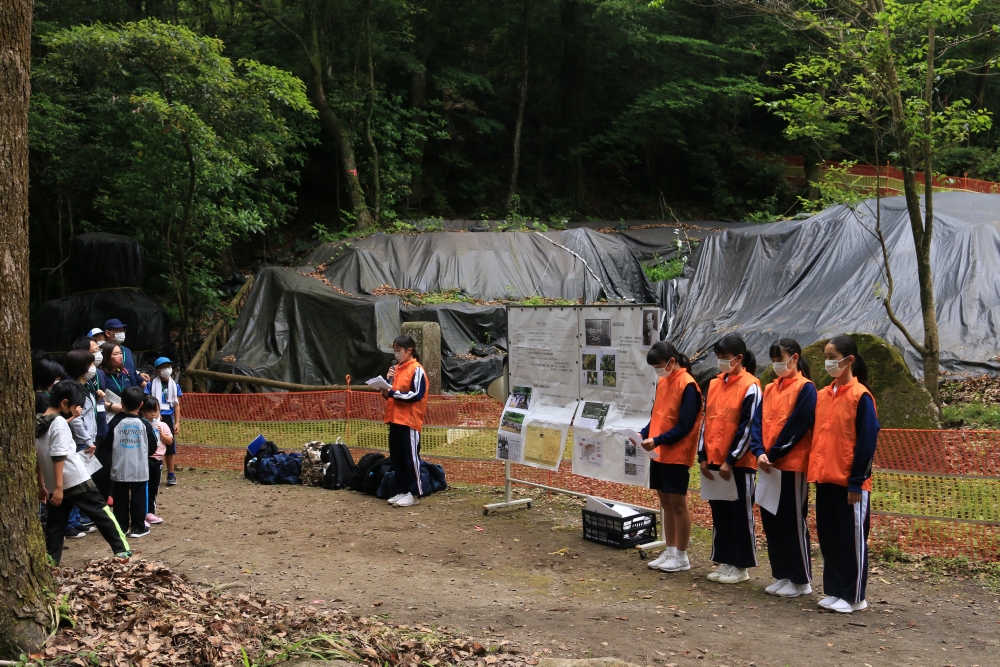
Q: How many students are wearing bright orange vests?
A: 5